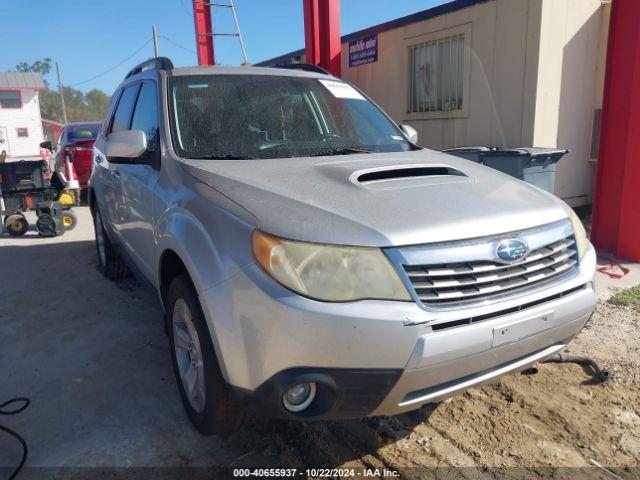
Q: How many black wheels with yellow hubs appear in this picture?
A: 2